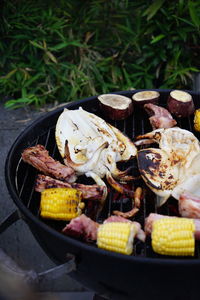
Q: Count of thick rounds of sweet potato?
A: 3